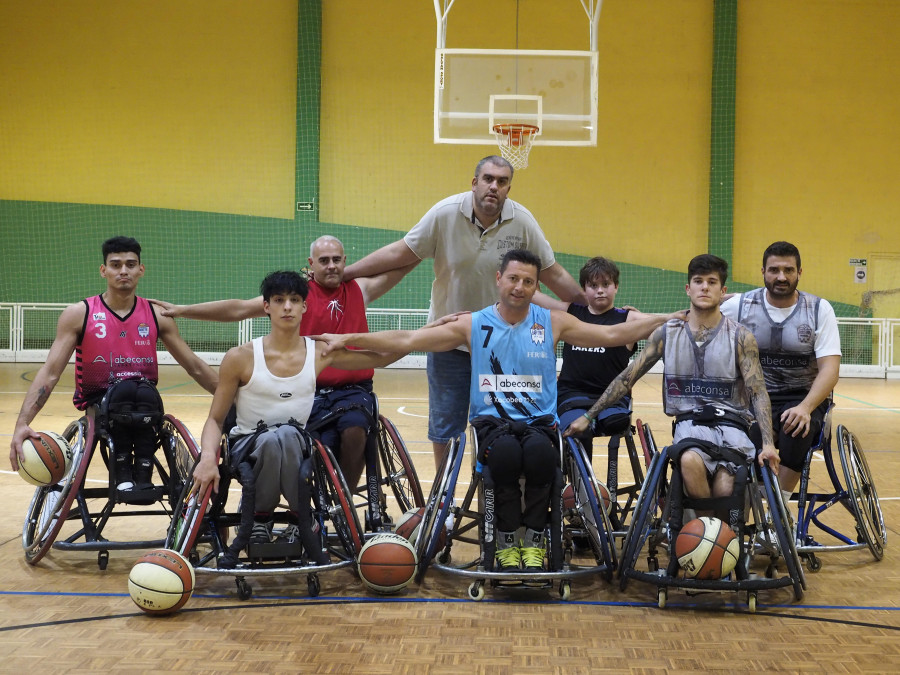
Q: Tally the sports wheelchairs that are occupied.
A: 7